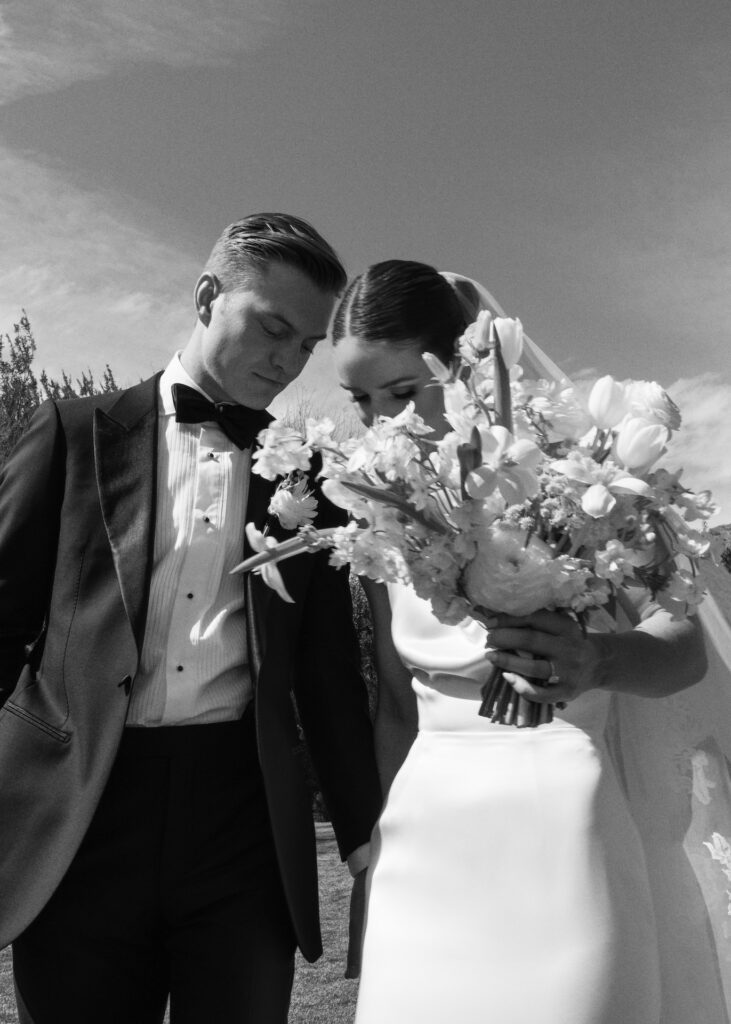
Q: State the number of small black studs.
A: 4